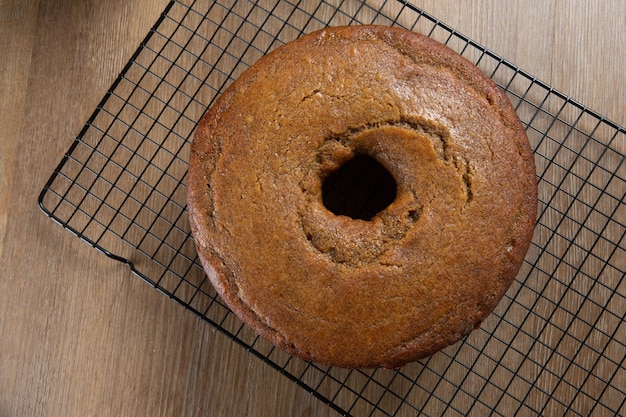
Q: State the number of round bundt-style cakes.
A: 1